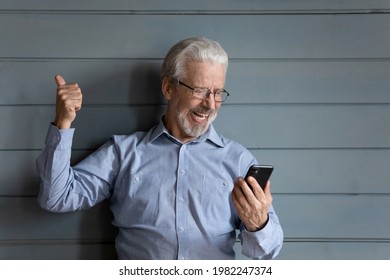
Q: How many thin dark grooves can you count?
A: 6